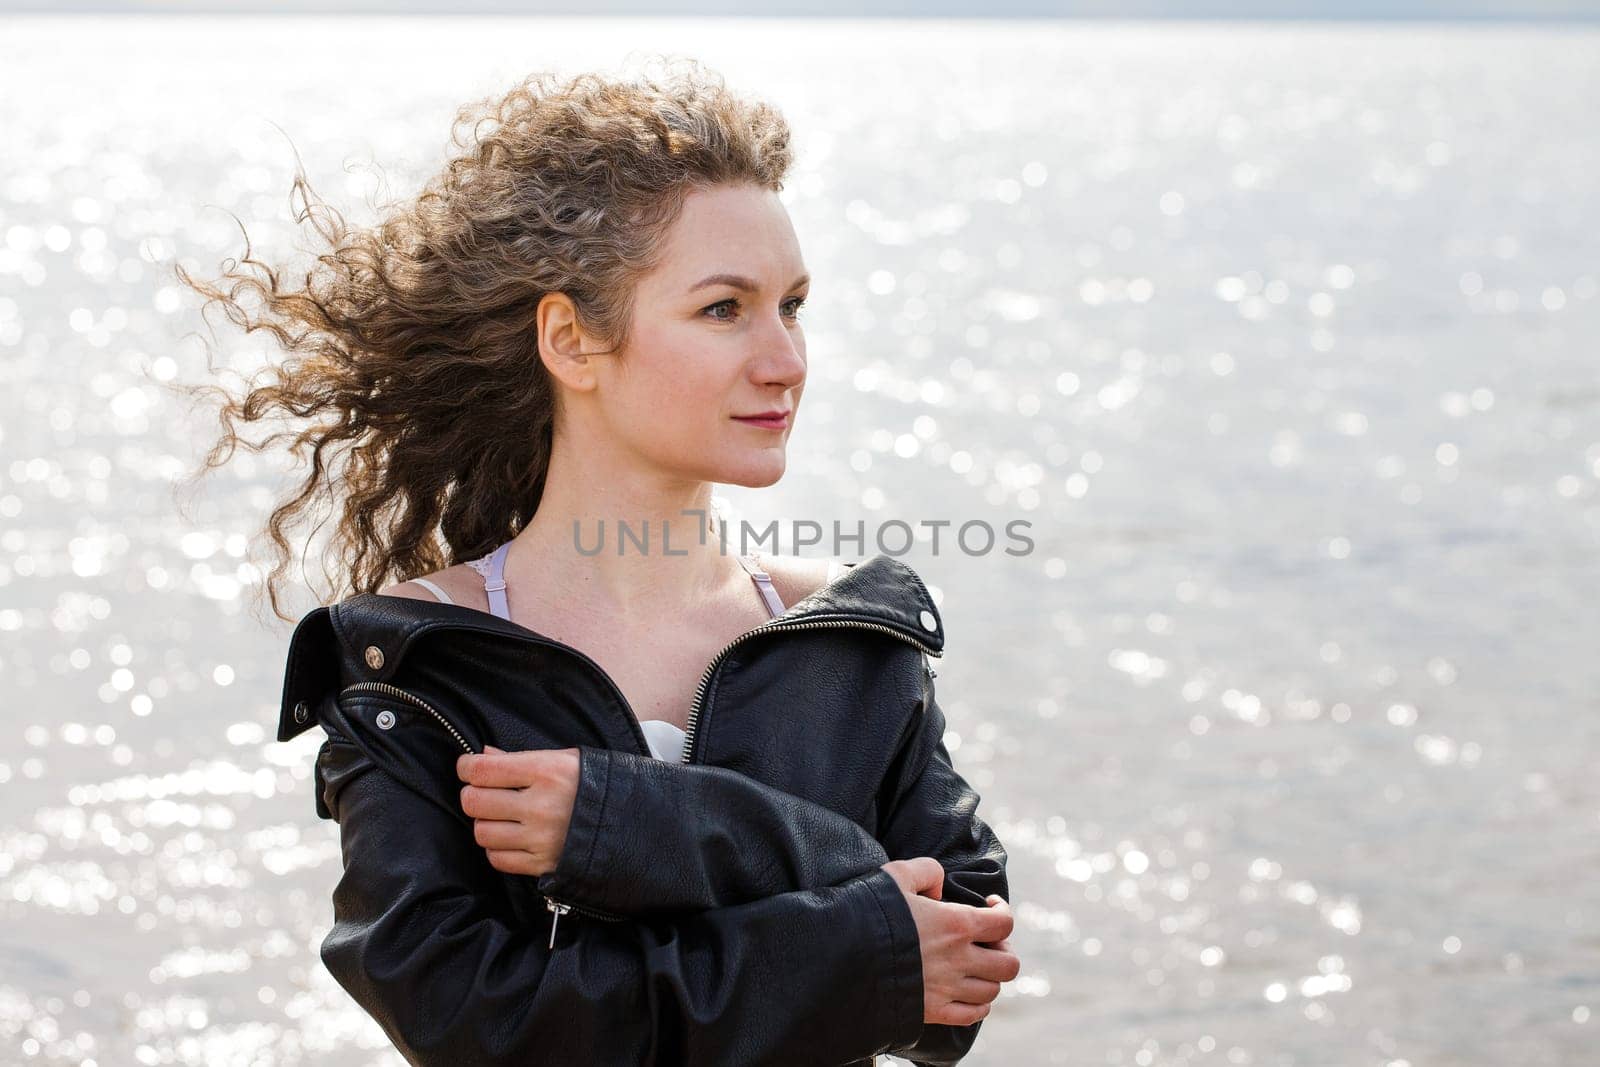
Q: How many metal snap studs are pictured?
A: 4